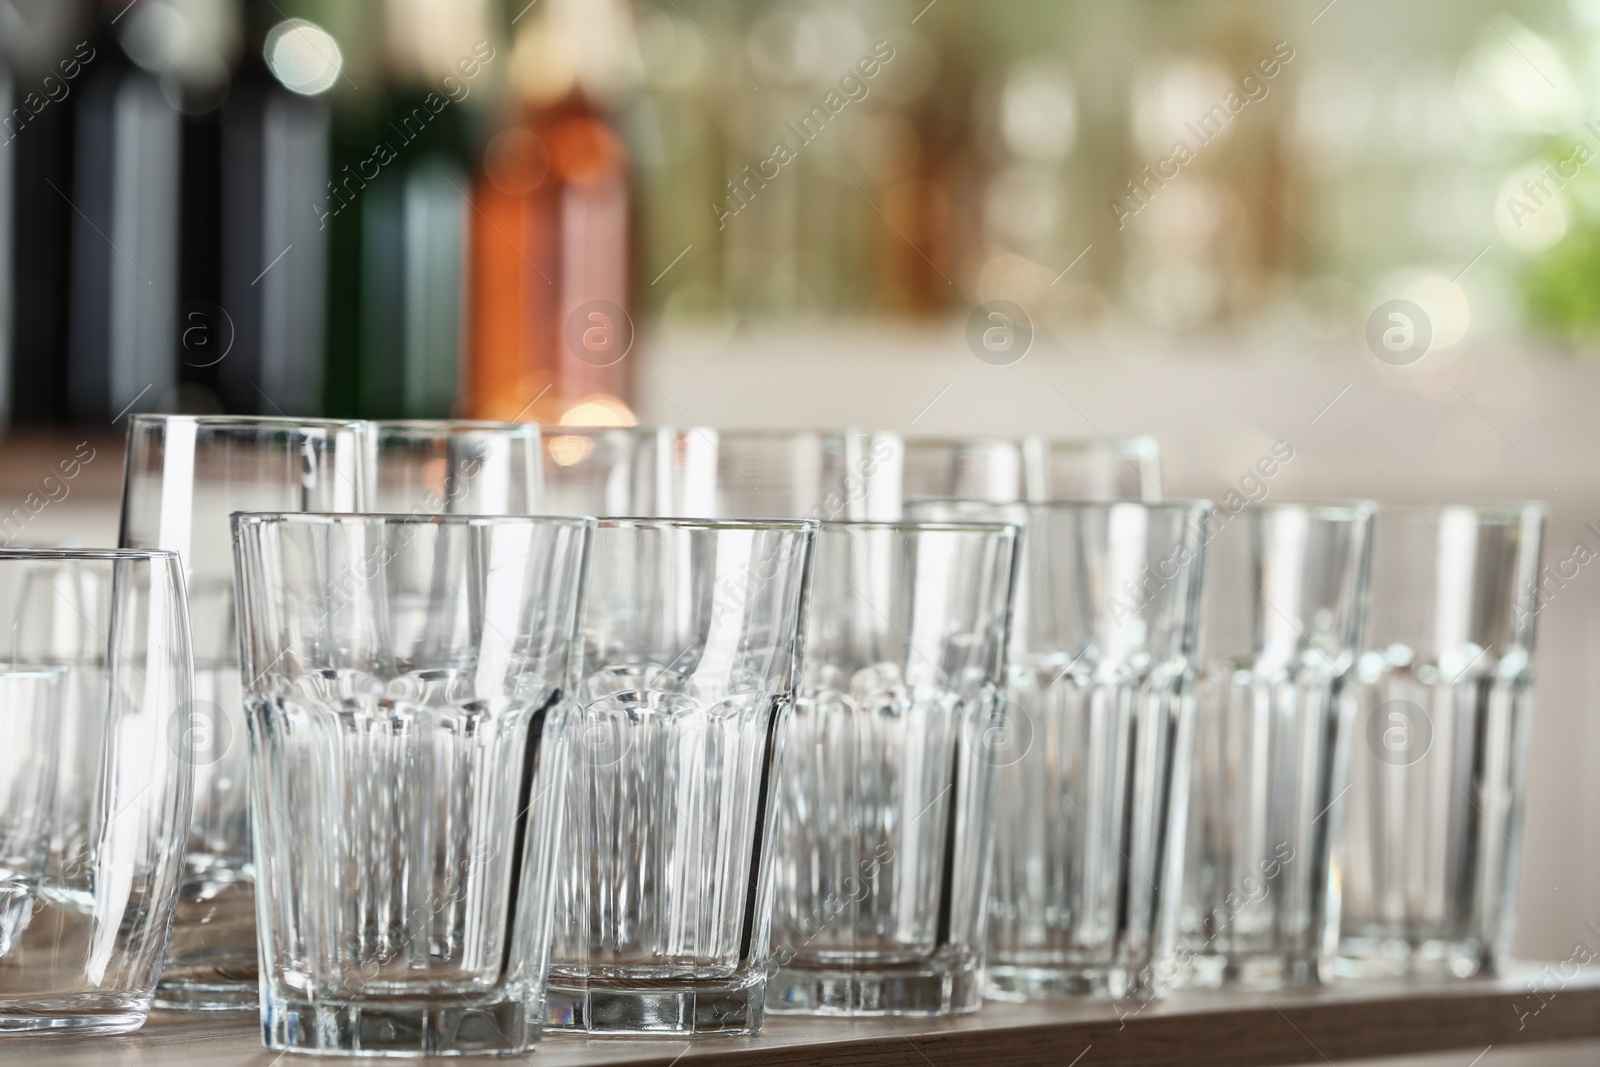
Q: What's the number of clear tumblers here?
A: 13